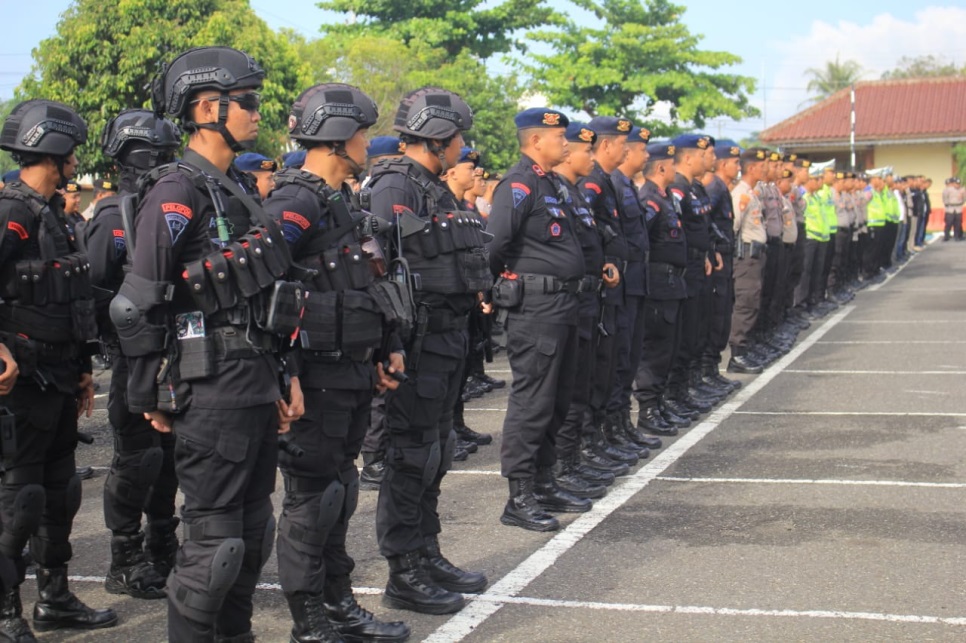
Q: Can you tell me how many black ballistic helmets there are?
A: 5